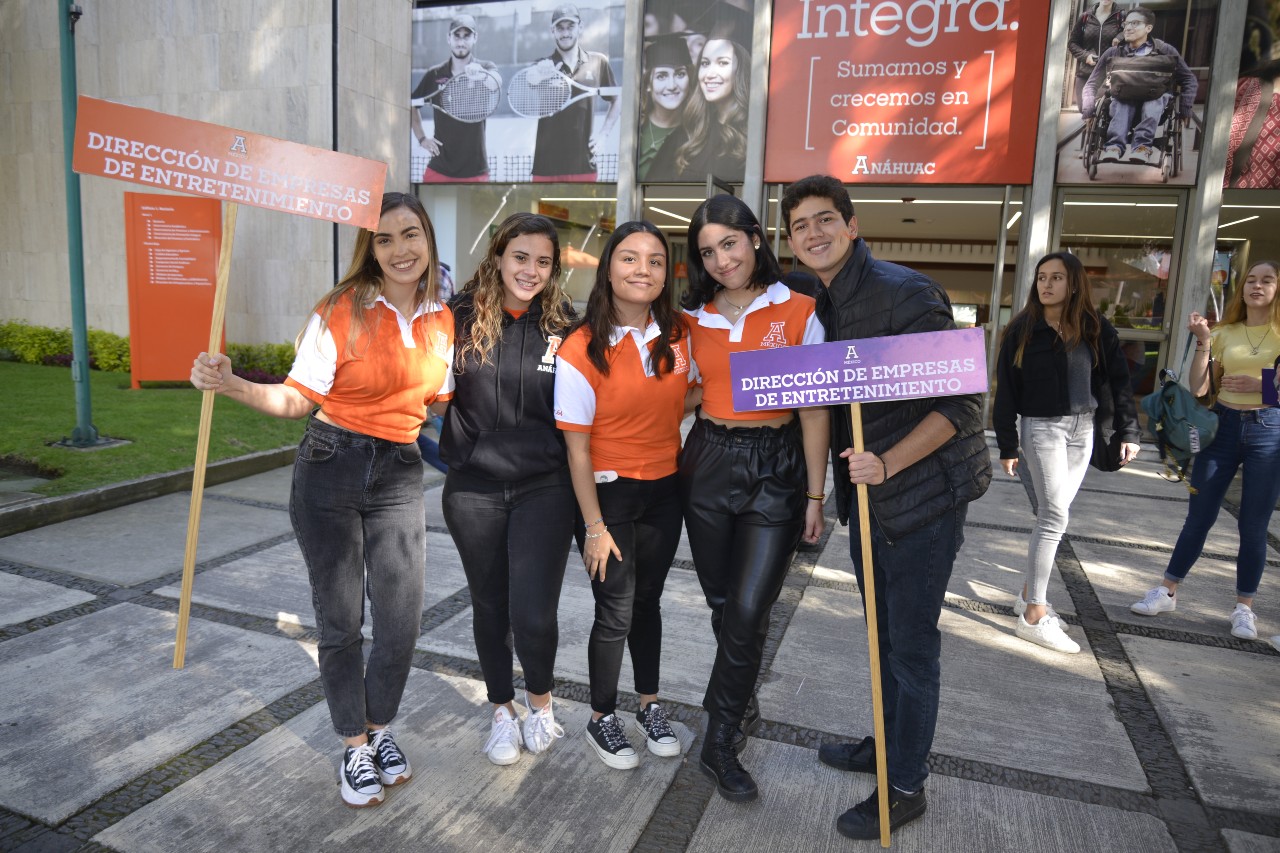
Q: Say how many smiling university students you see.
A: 5